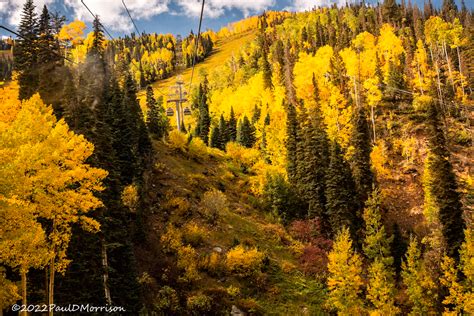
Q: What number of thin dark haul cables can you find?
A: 4